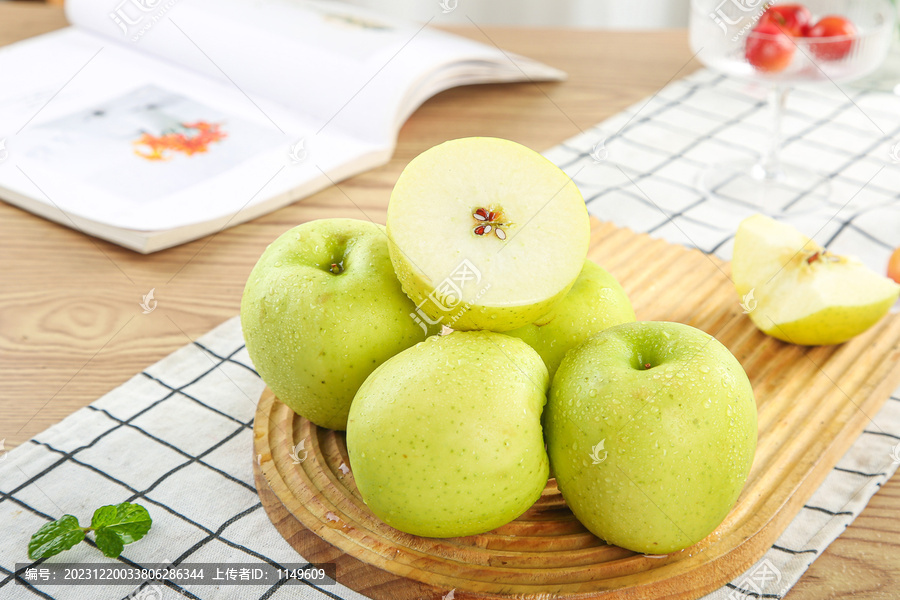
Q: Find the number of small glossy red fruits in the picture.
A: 3